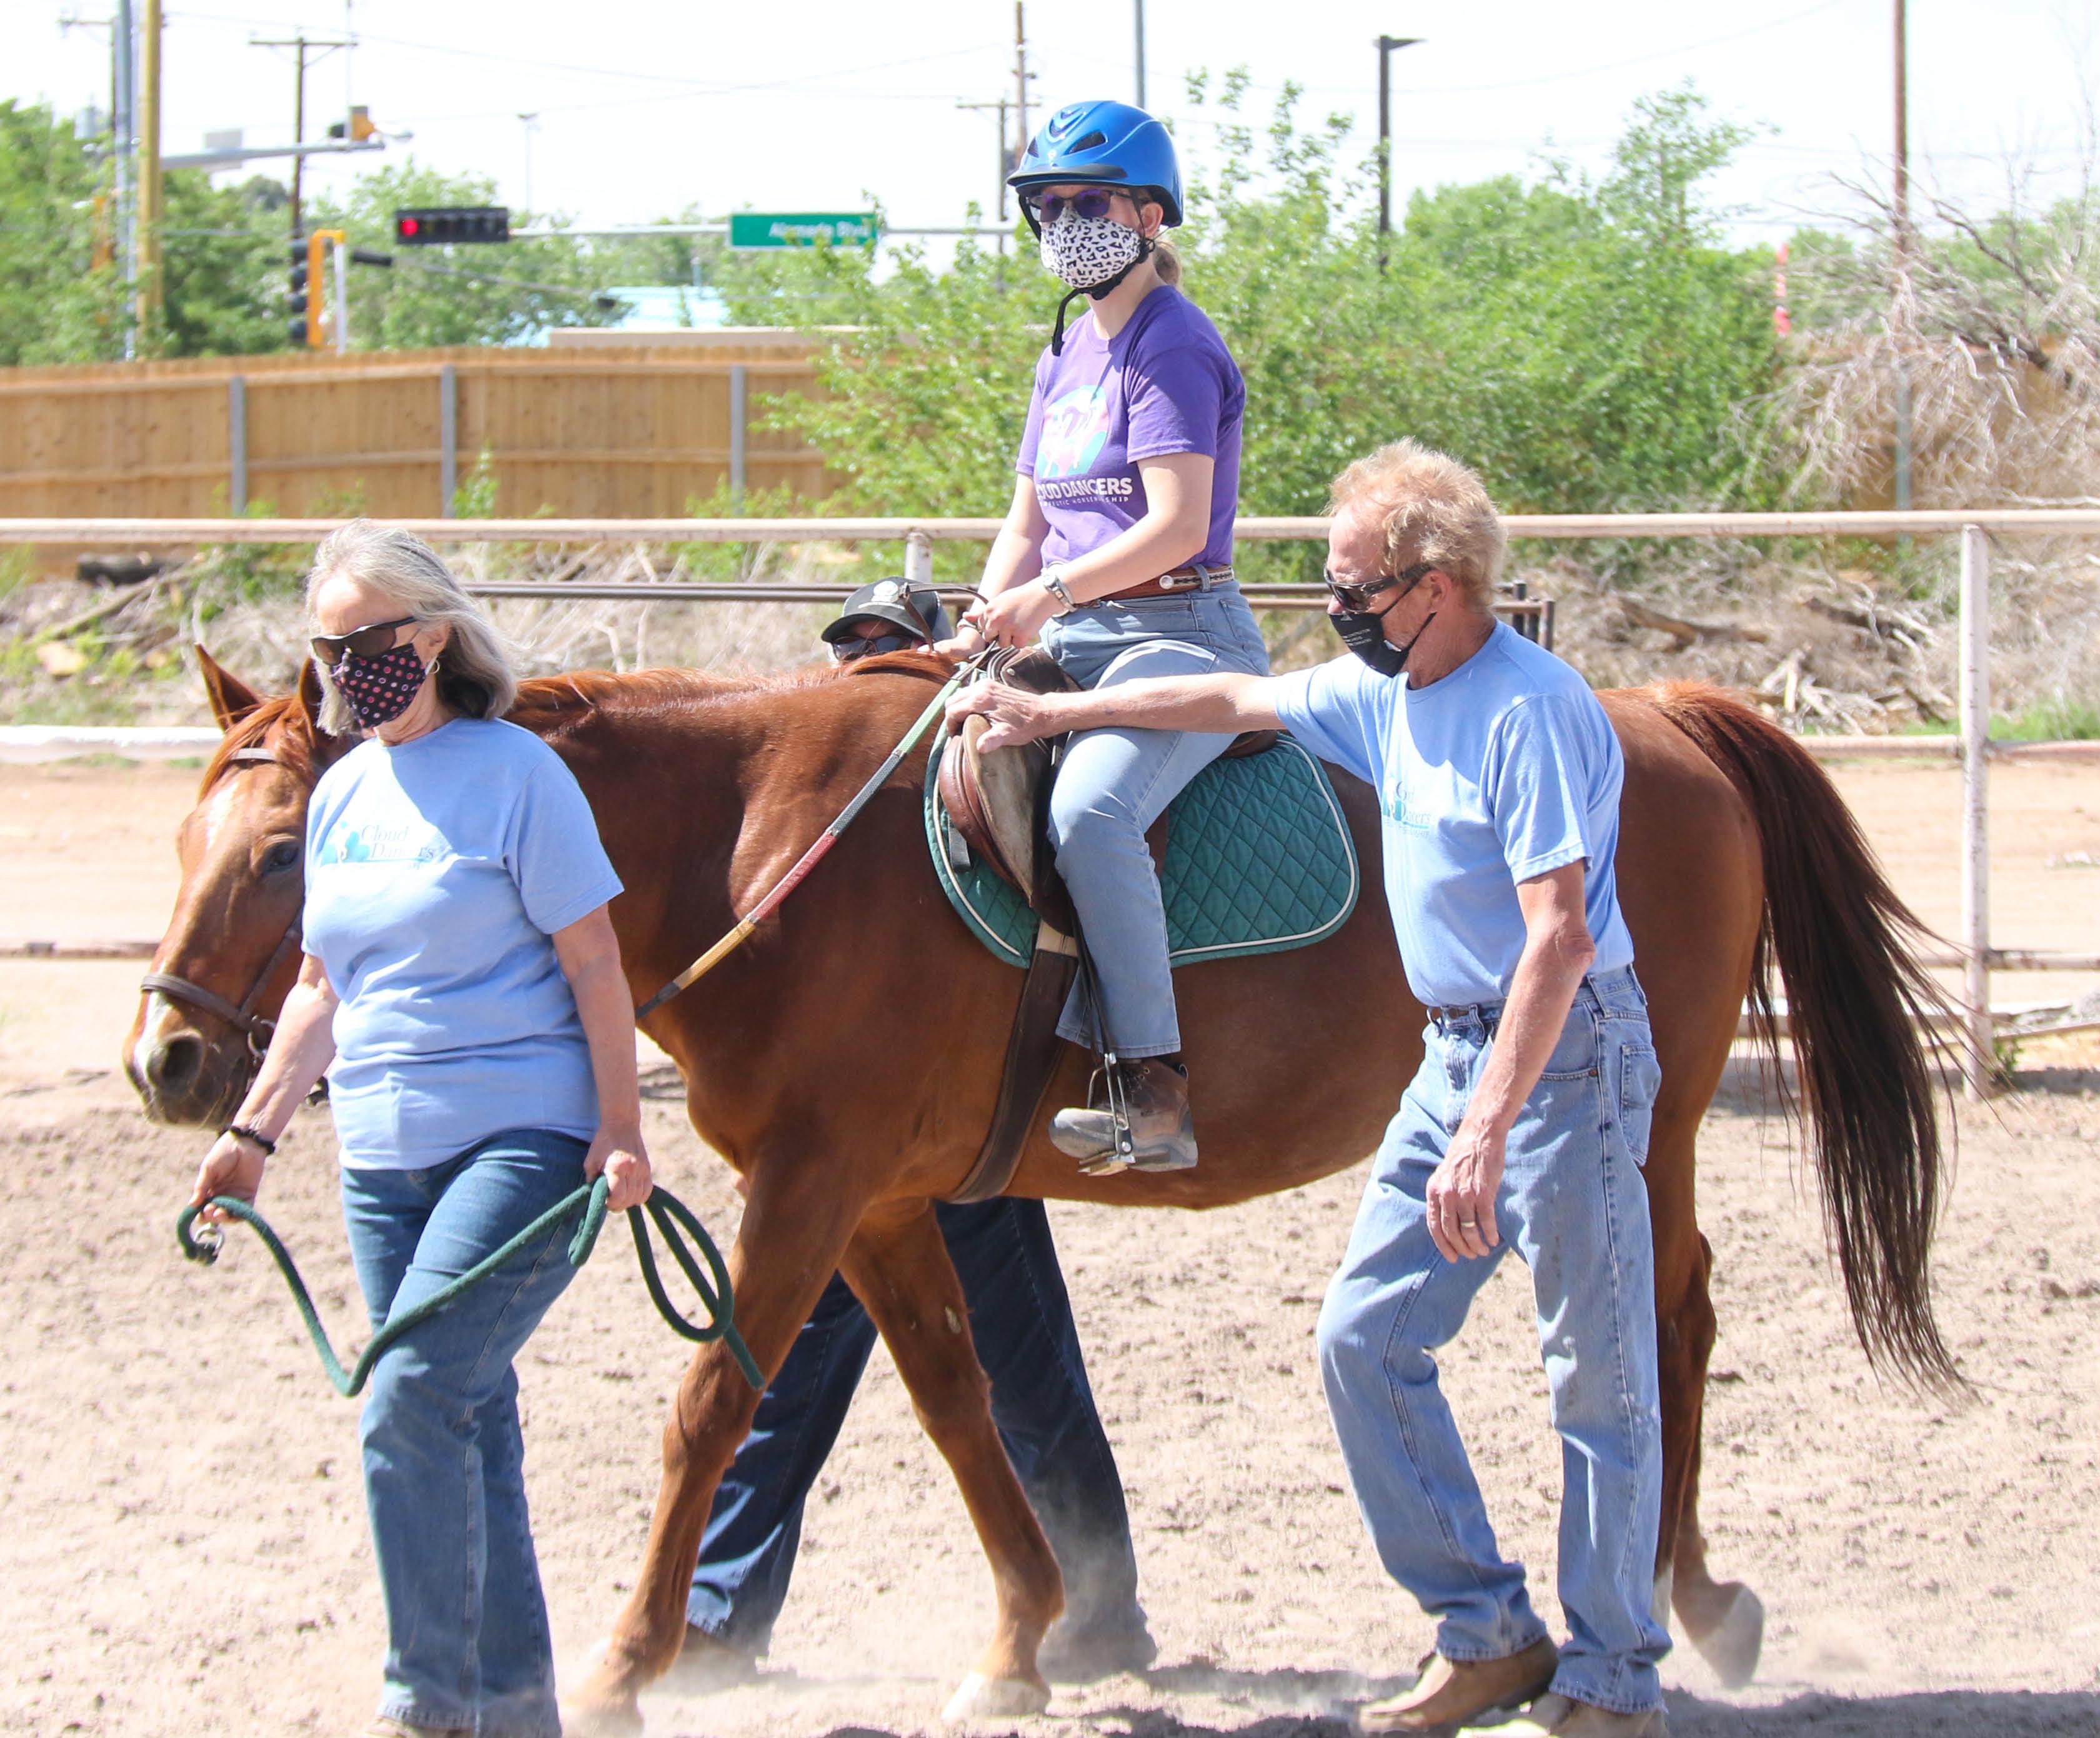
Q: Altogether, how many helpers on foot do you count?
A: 3